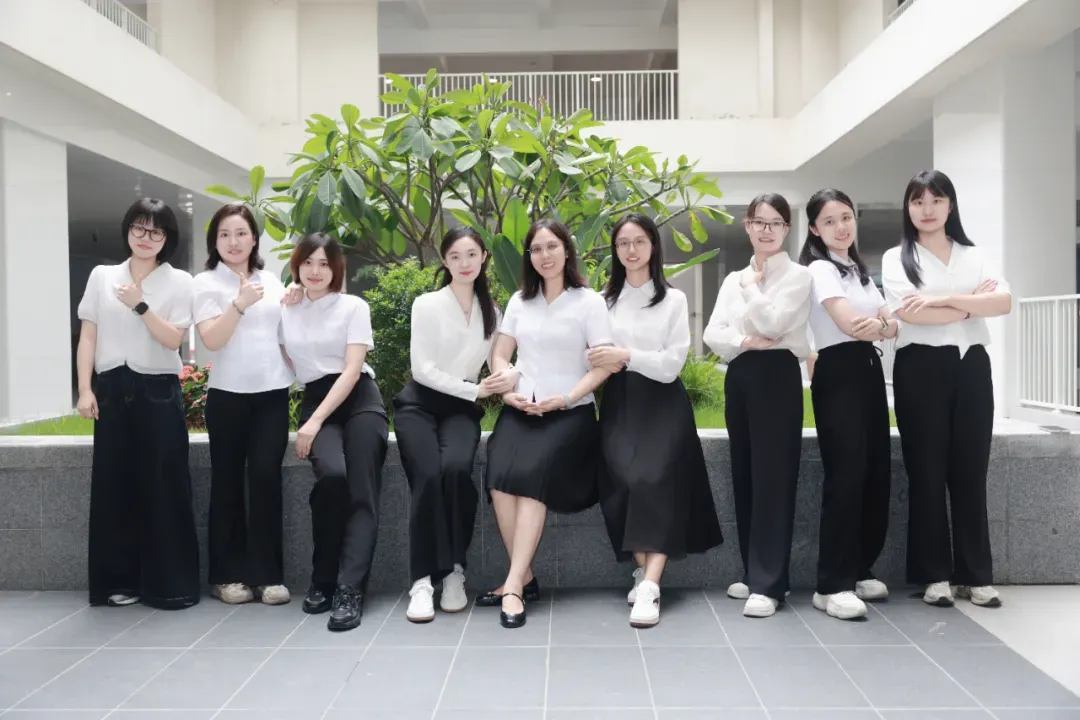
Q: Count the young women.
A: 9